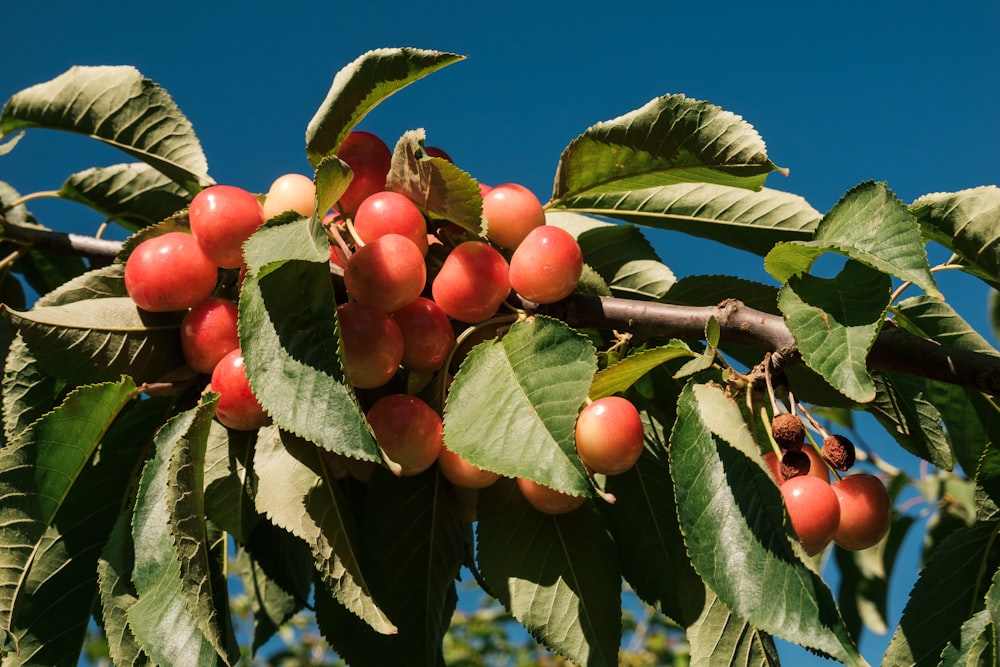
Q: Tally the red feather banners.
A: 0